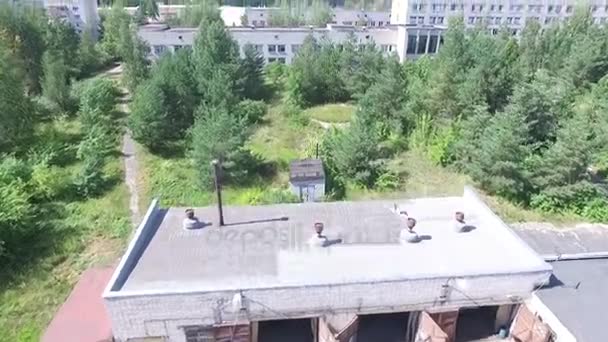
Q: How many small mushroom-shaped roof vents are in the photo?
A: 4